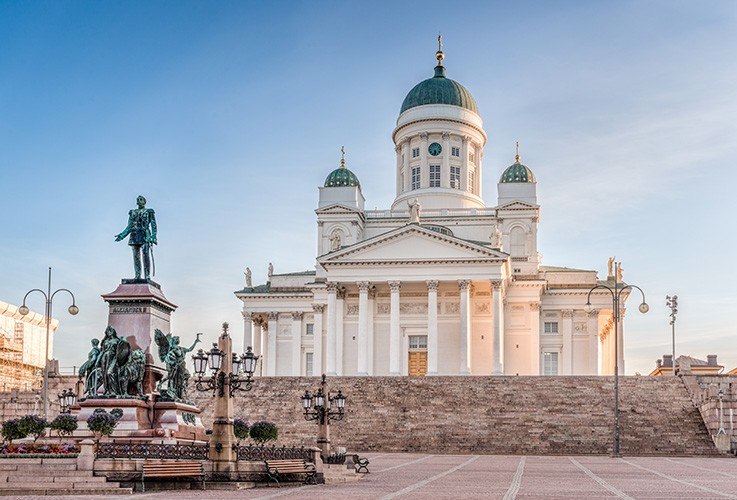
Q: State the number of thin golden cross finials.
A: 3